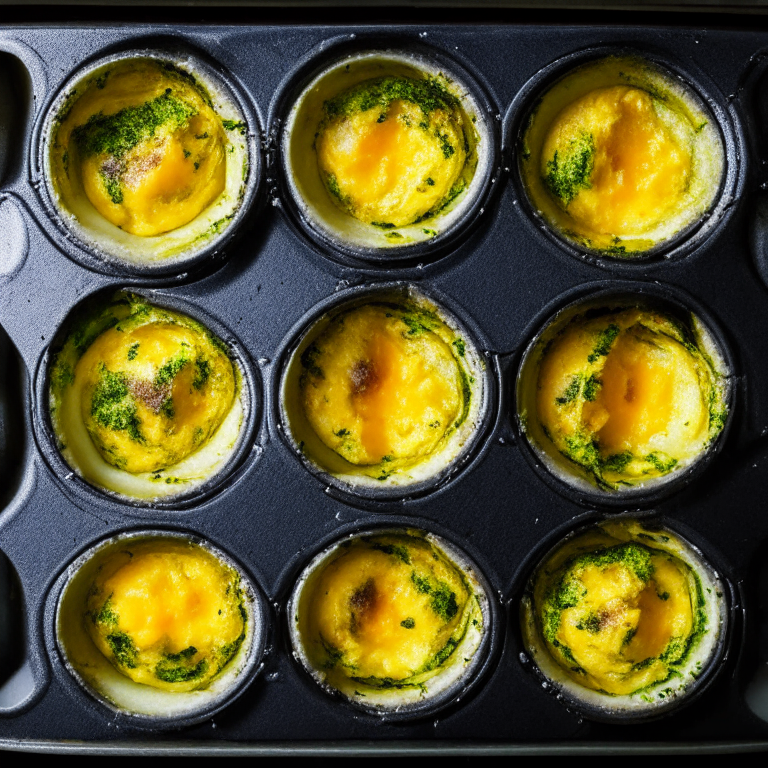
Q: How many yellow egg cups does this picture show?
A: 9